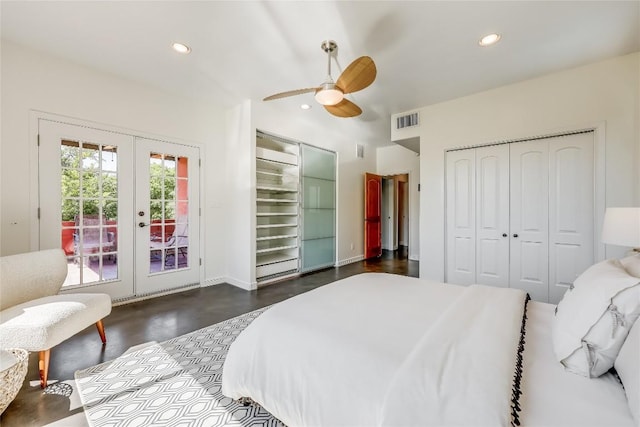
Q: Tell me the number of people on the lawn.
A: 0